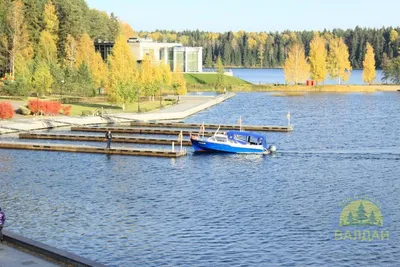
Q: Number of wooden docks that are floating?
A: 4